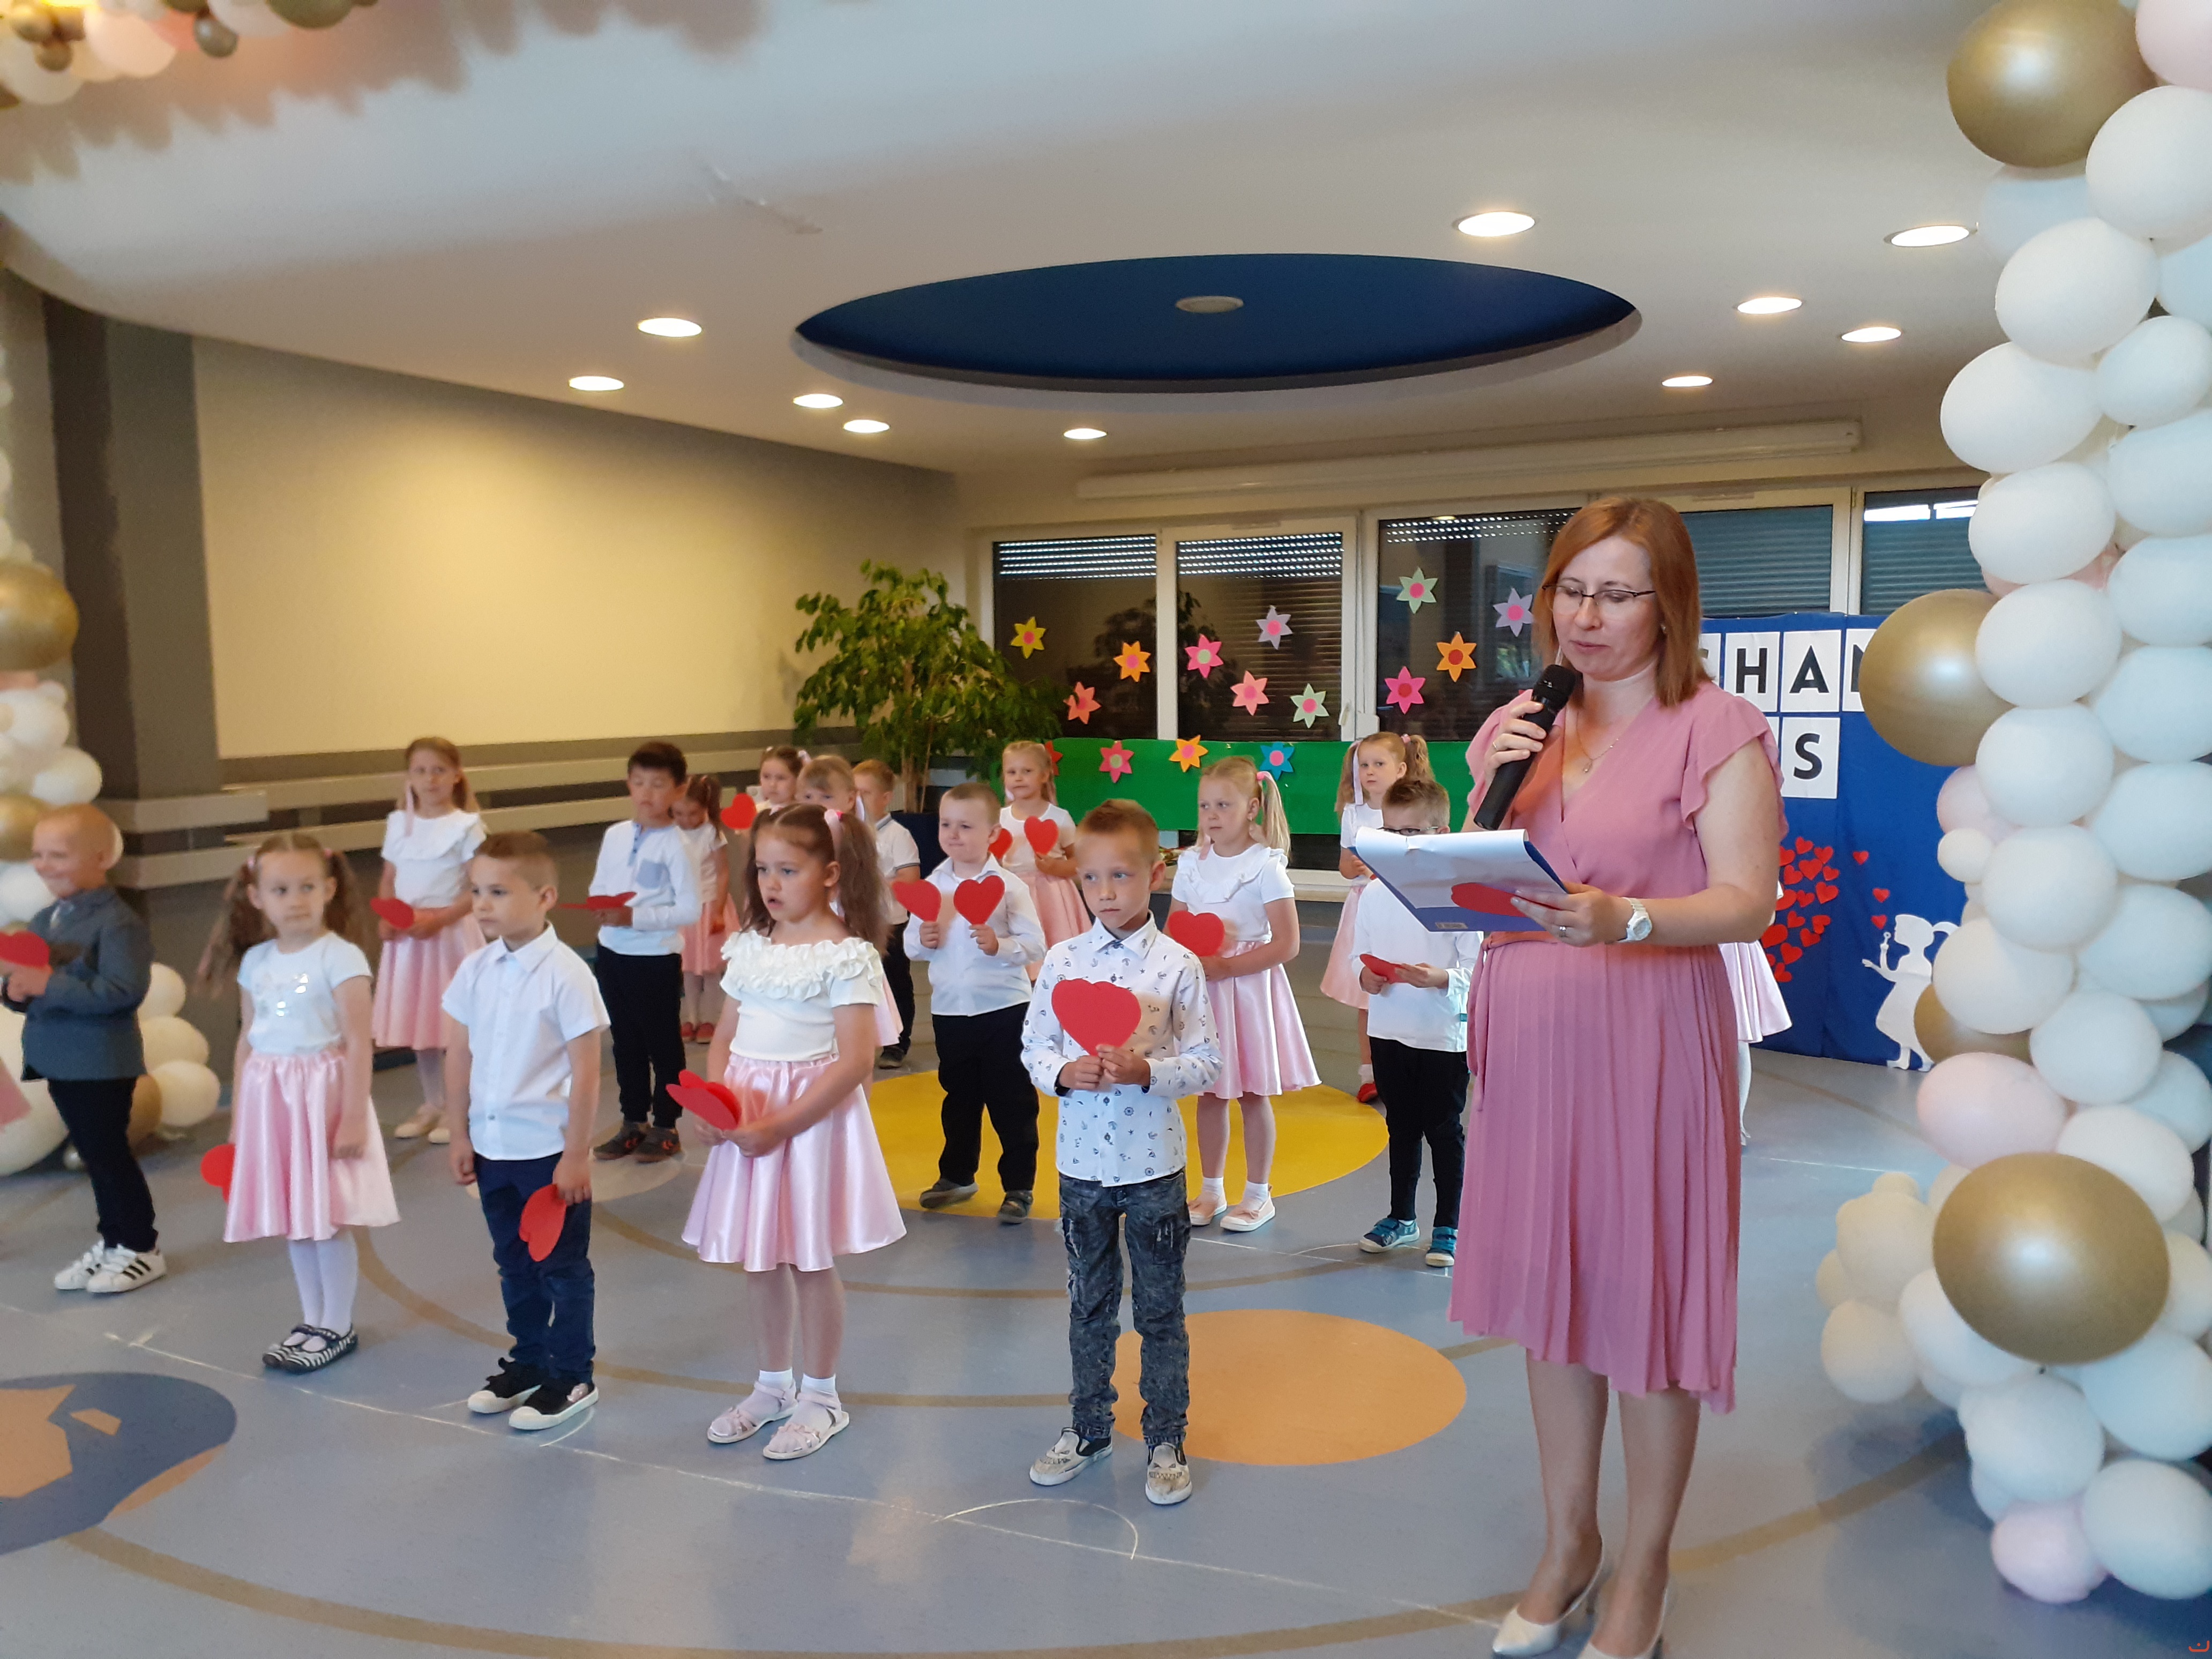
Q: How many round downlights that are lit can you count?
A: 10